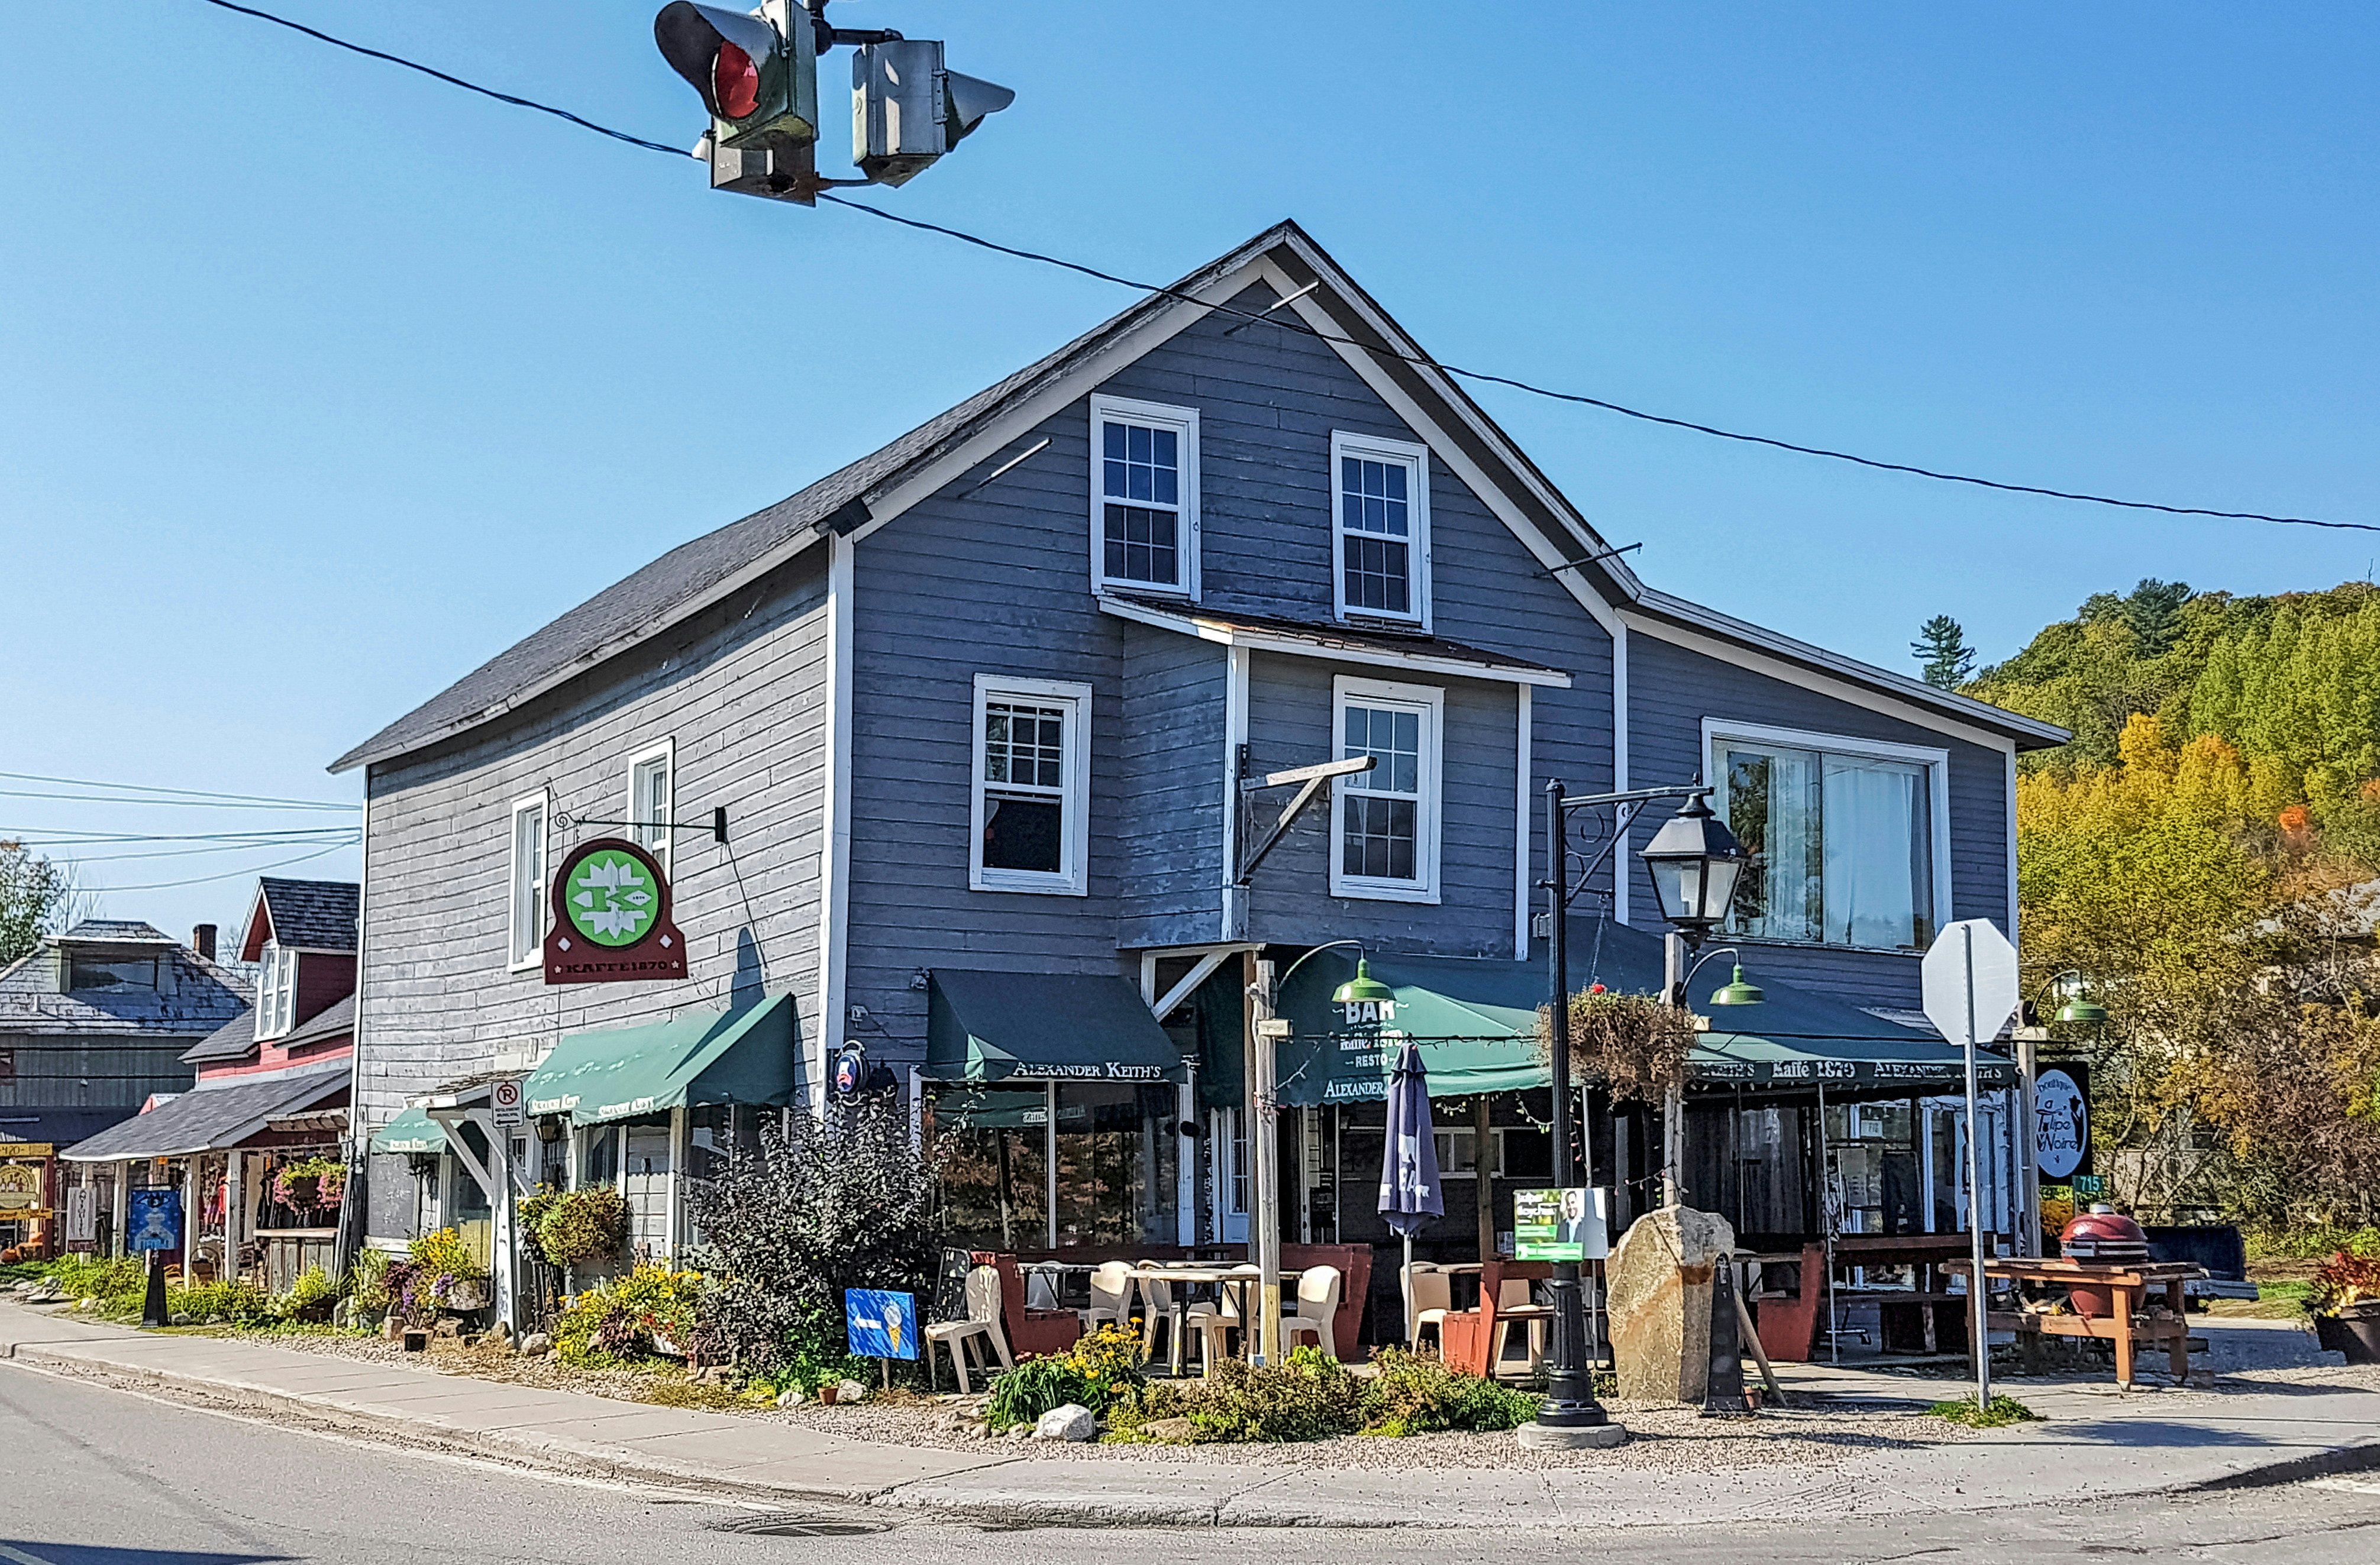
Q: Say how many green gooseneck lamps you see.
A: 3